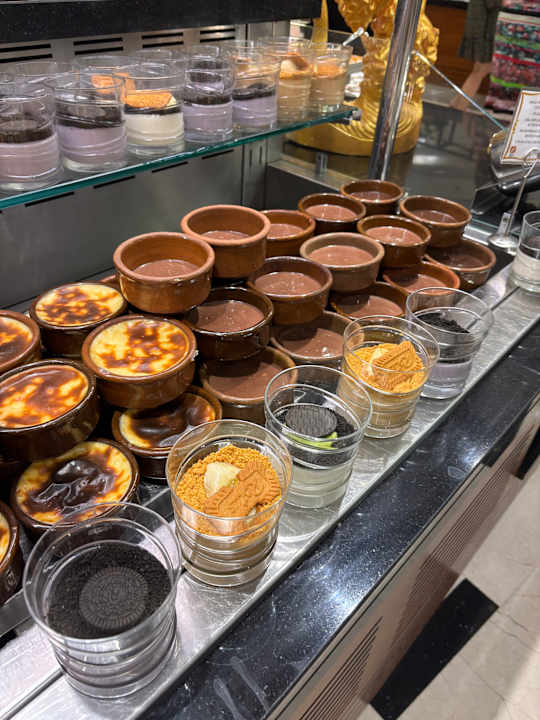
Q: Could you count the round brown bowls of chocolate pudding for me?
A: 15